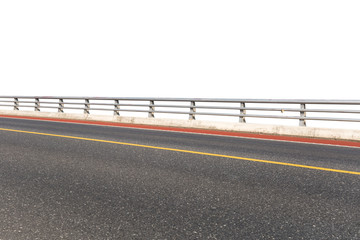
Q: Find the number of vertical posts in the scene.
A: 9